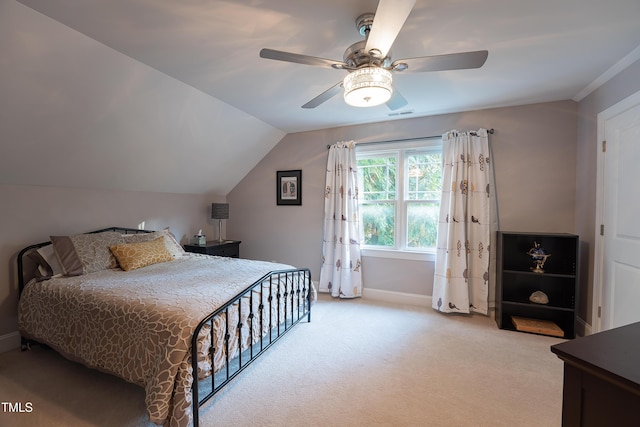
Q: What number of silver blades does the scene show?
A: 5